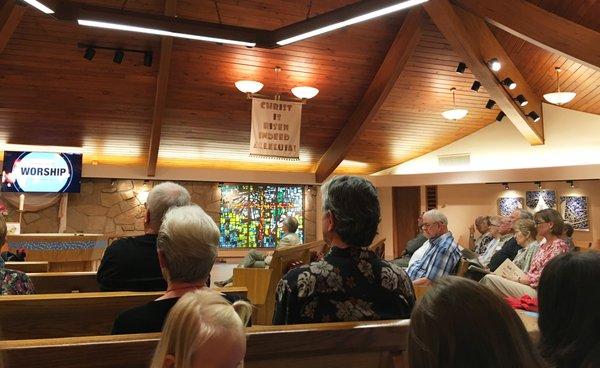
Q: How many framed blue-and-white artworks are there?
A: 3